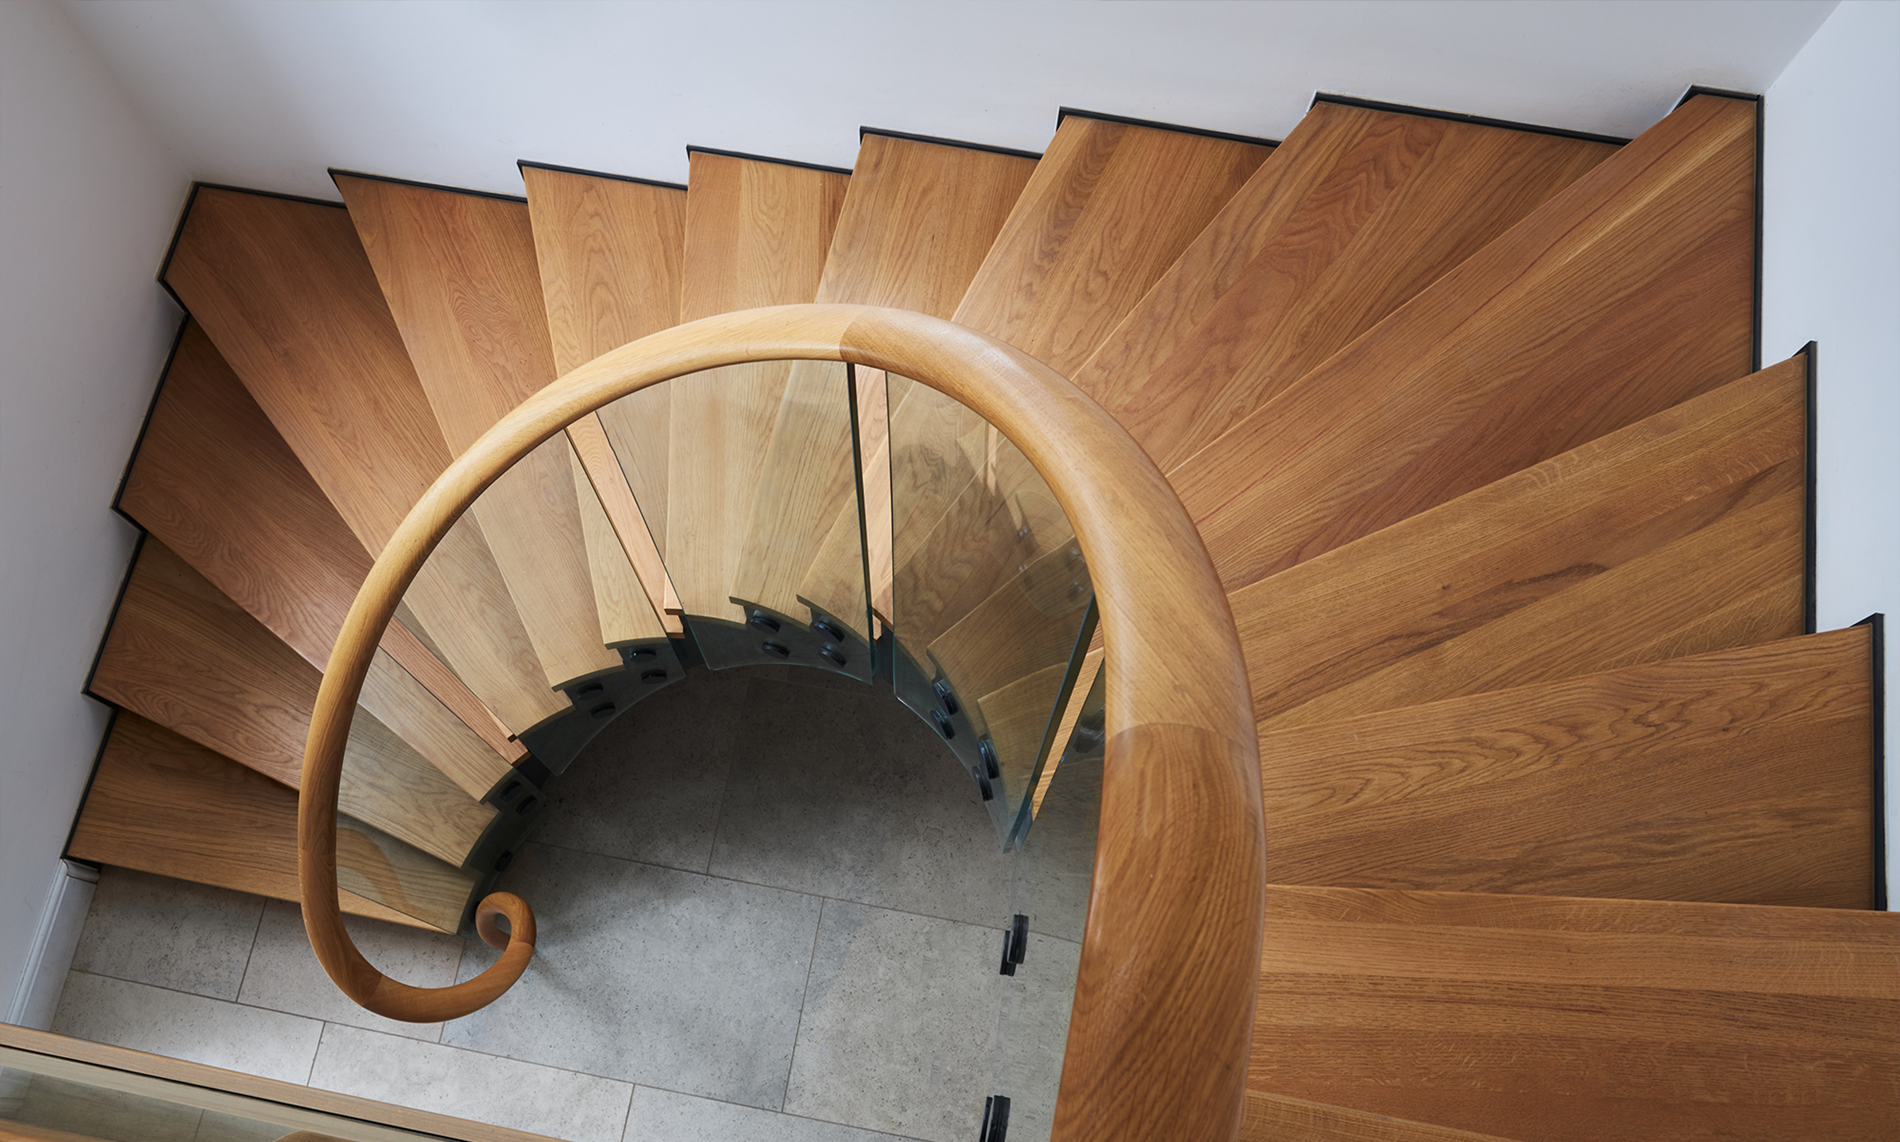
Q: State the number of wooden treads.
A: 15